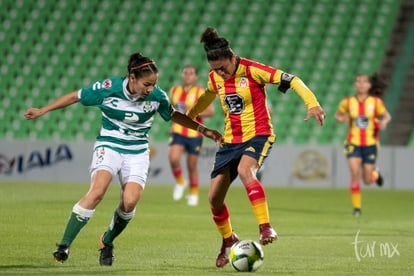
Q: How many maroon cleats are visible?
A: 2